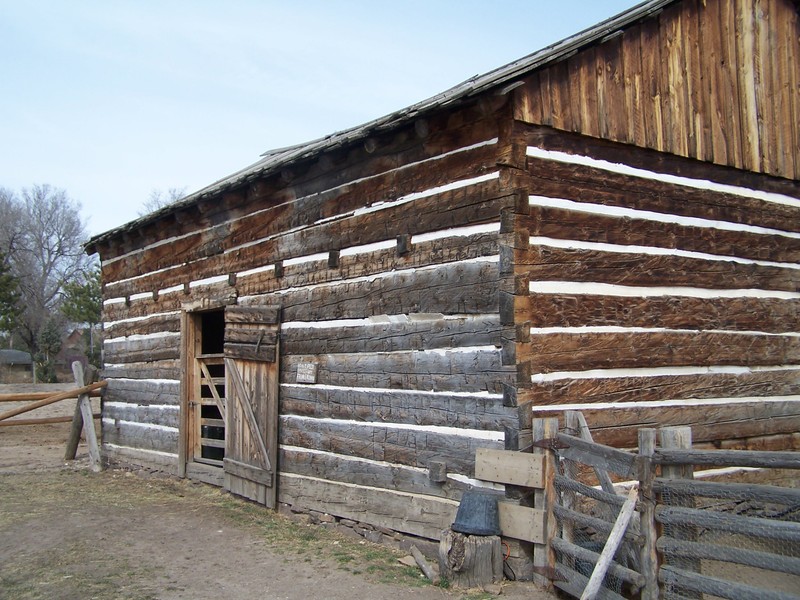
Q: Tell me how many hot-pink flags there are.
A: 0